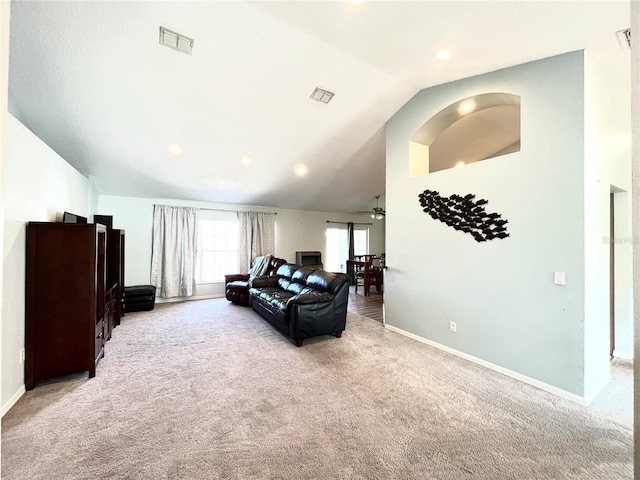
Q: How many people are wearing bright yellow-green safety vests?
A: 0